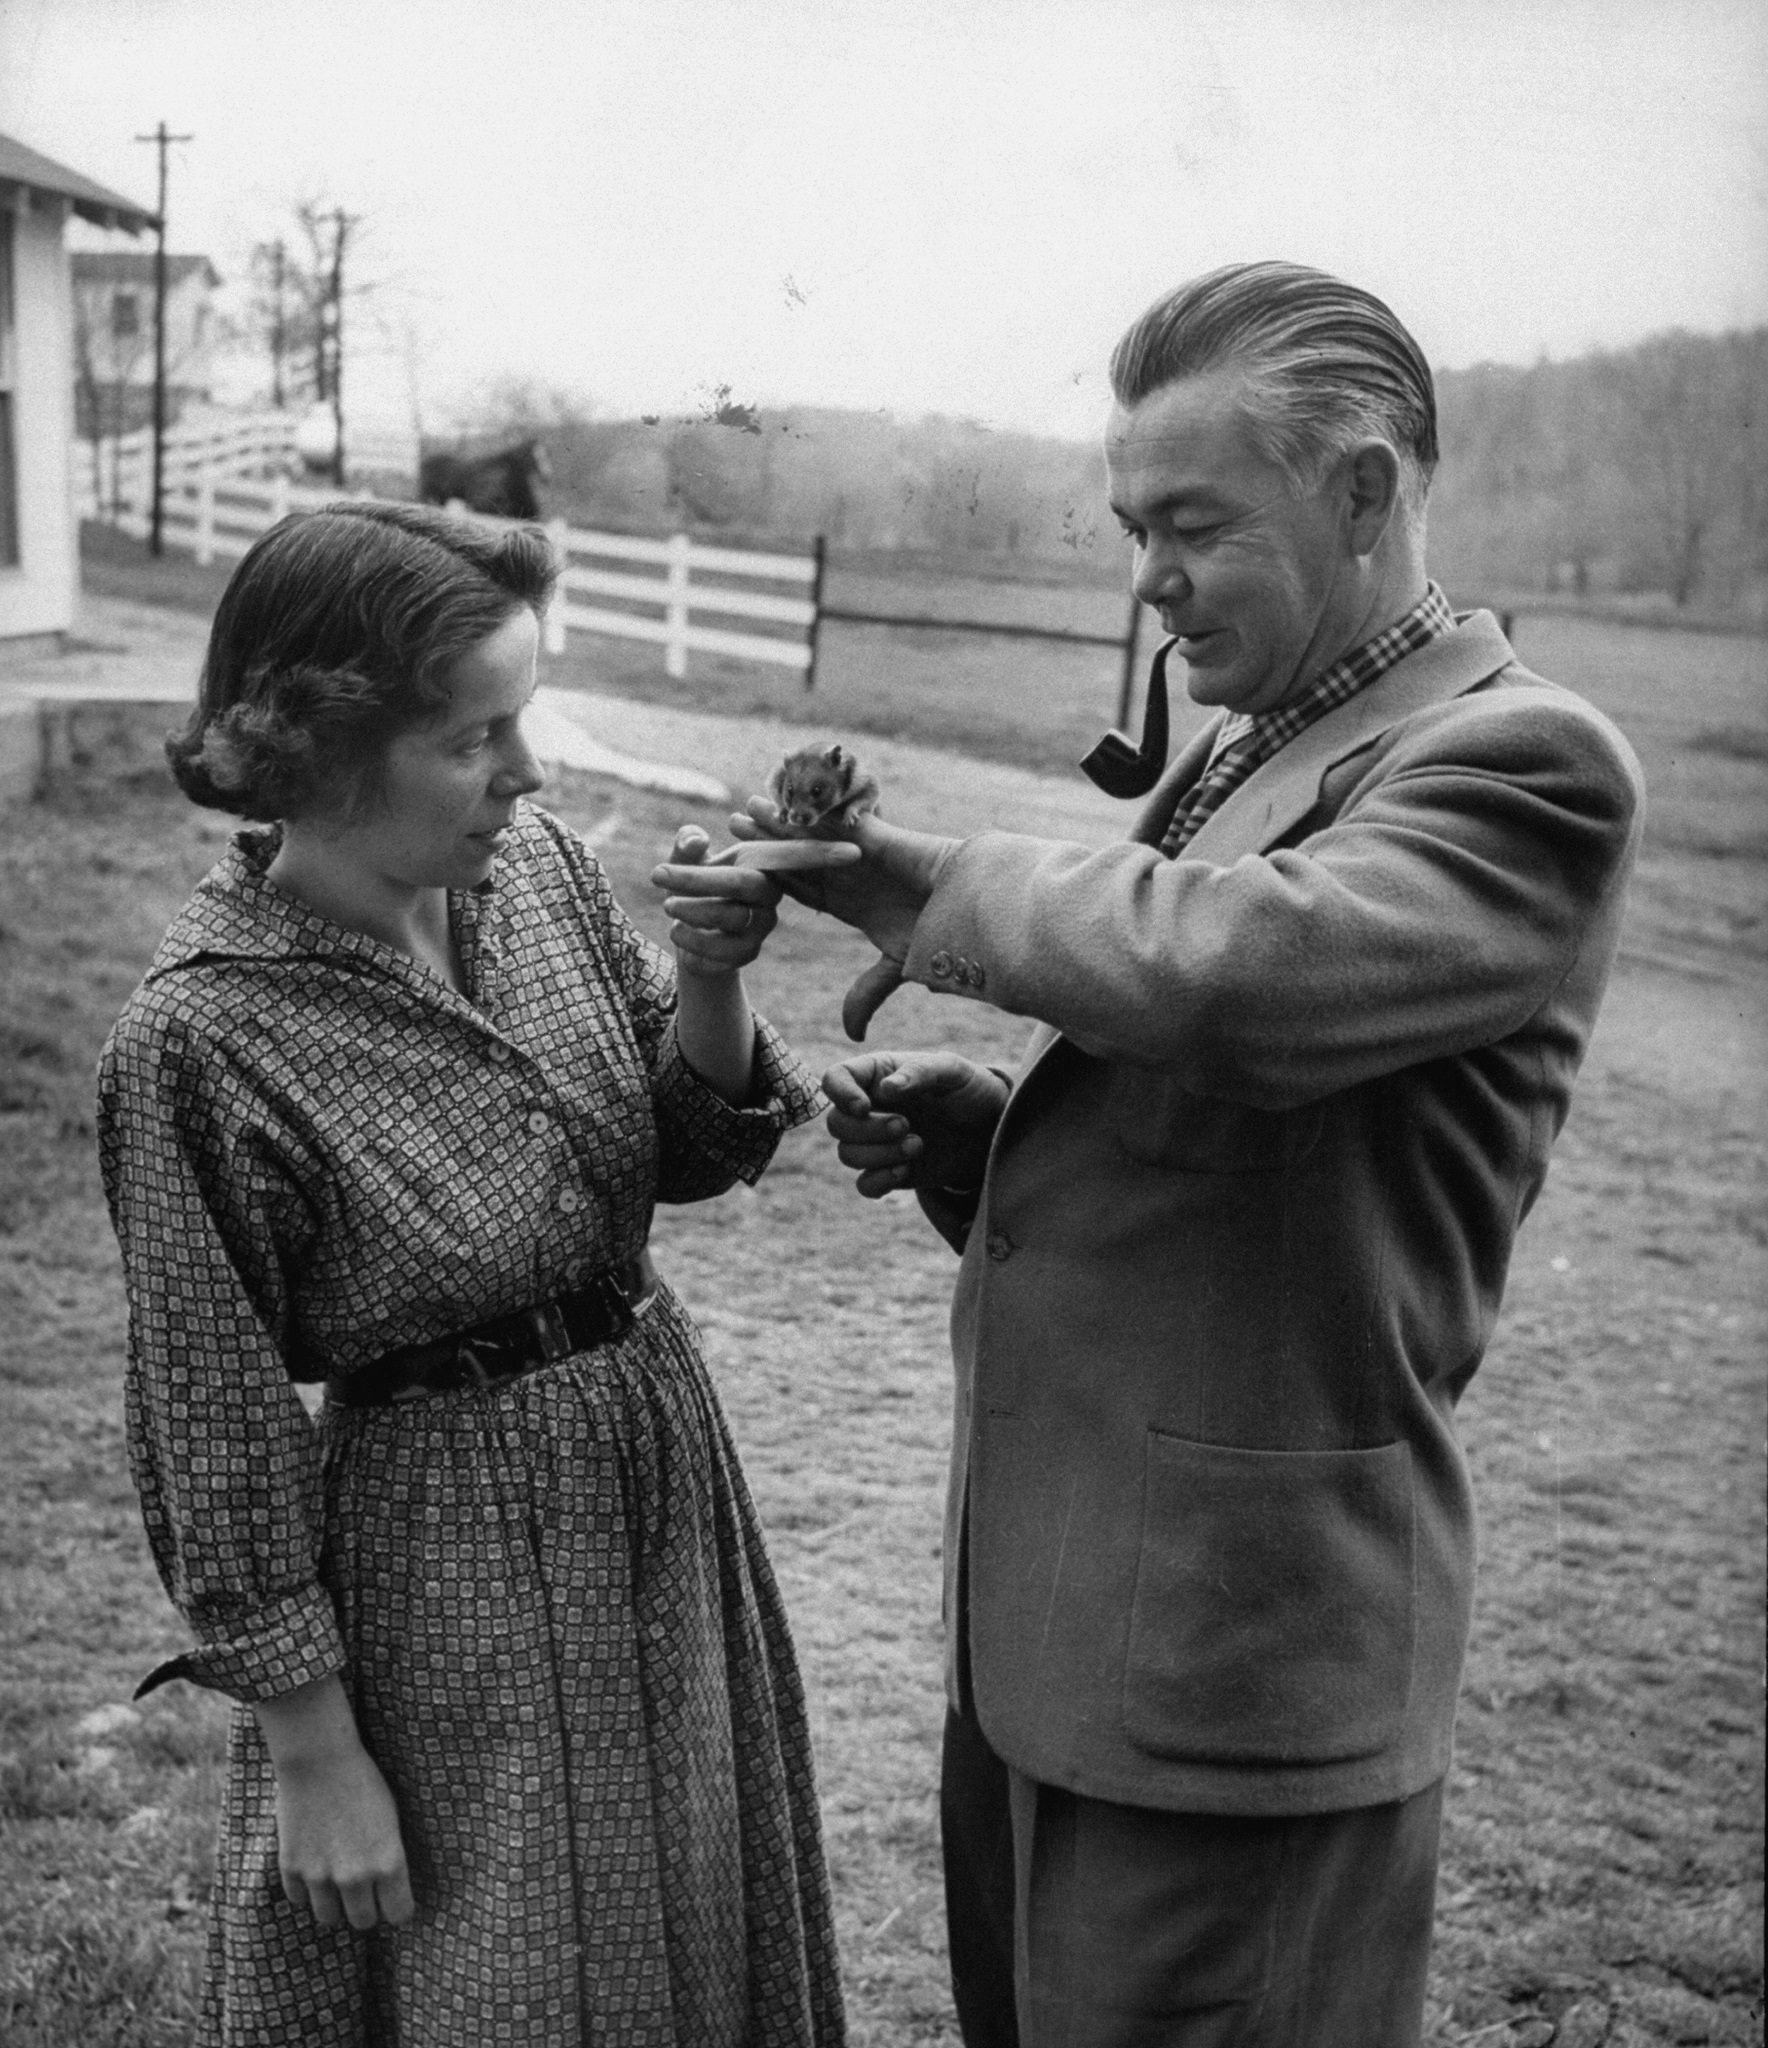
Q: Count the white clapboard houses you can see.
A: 2